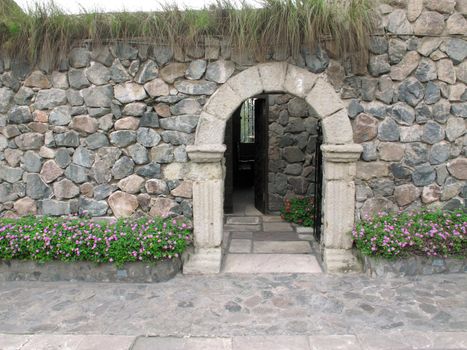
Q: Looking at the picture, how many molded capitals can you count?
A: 2